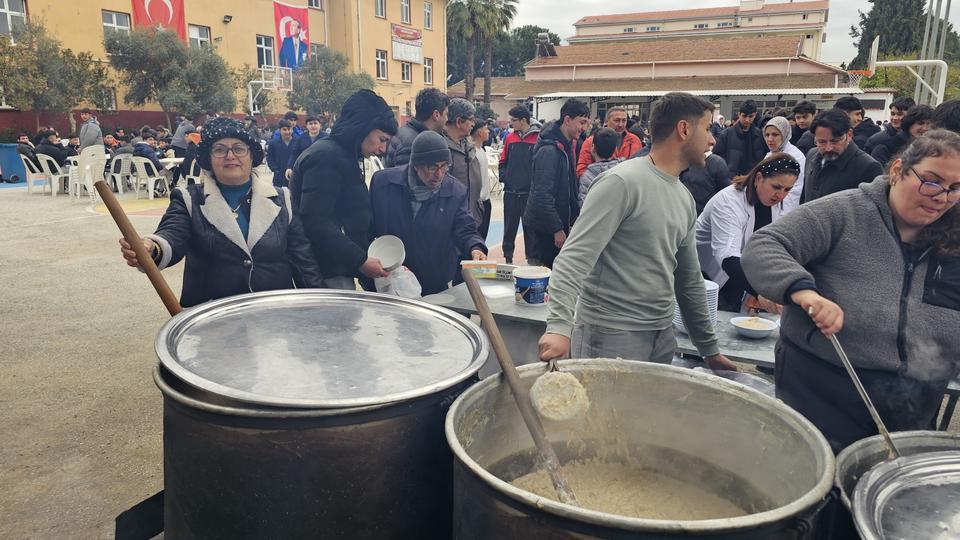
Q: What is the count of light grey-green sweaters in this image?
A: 1